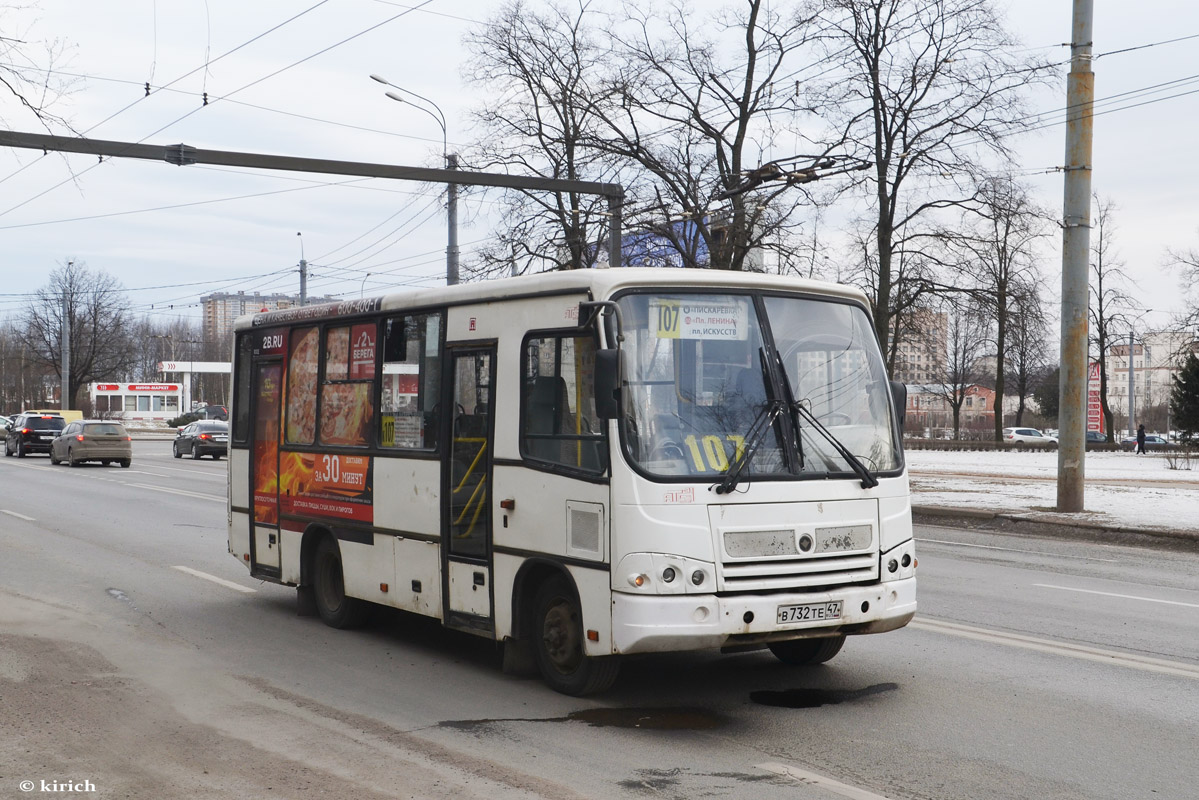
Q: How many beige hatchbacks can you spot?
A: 1